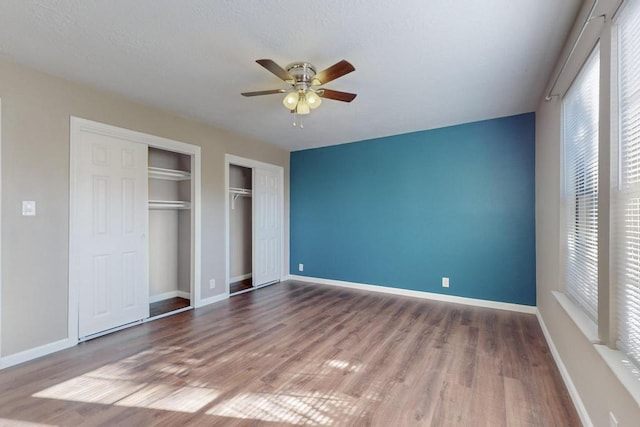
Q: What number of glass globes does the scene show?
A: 3